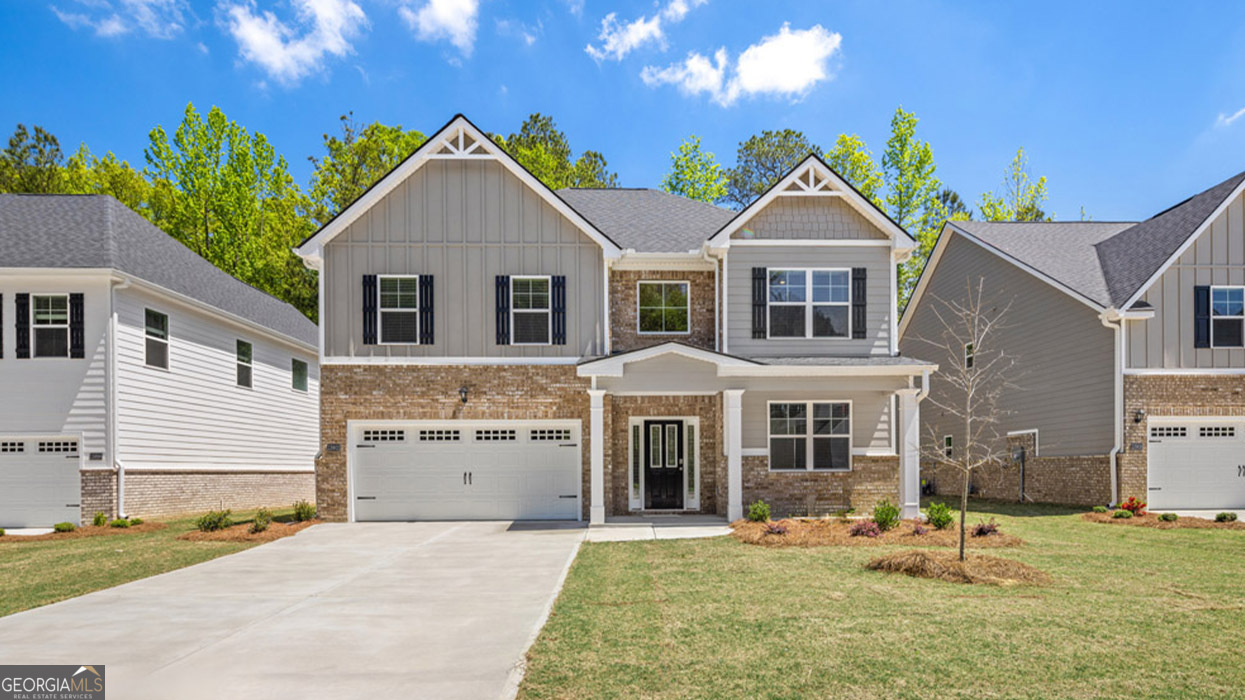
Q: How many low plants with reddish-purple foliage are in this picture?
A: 4